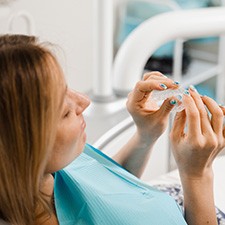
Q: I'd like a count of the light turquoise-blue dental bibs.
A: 1